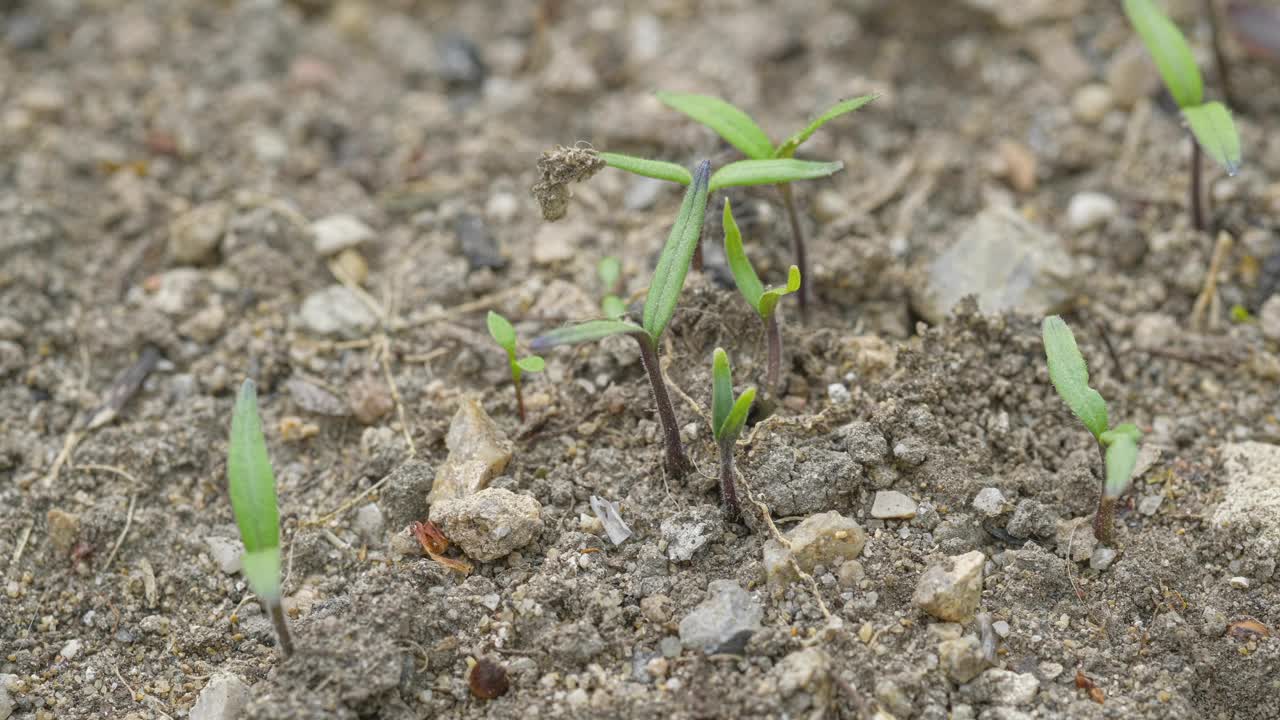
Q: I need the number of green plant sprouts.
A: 10